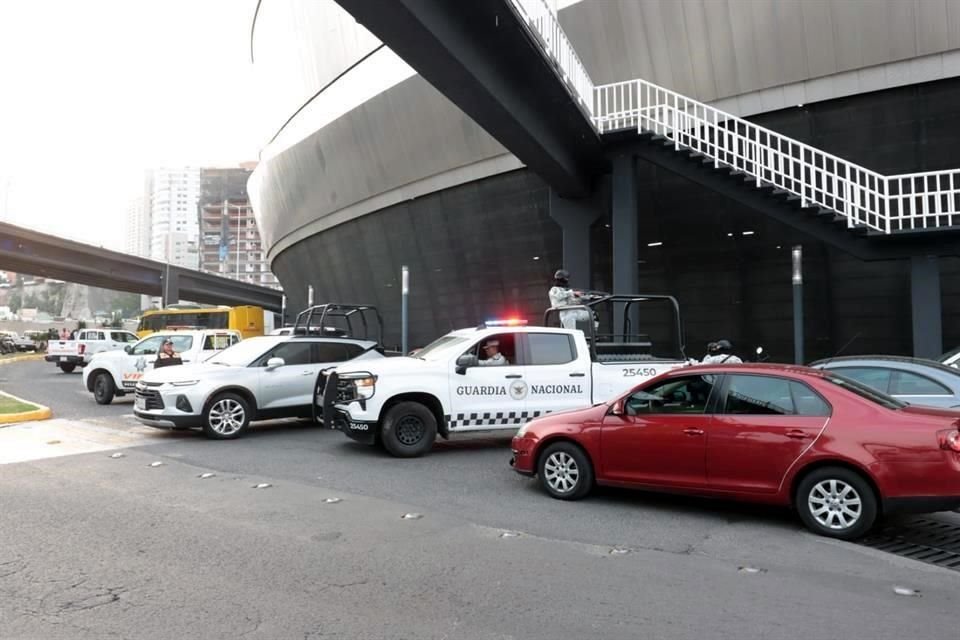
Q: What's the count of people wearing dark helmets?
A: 3